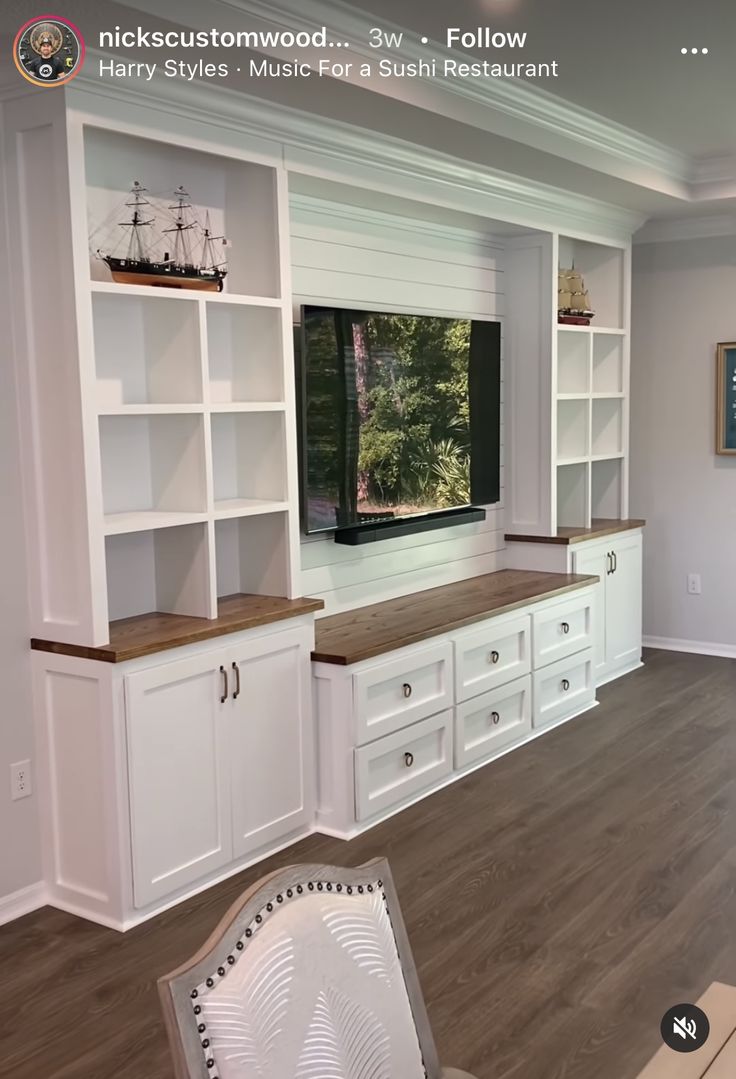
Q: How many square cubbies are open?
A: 12